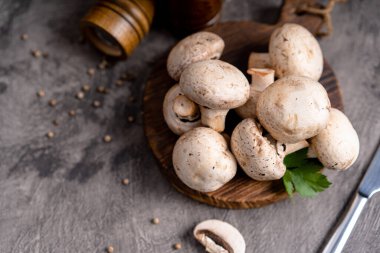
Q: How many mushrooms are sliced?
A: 1